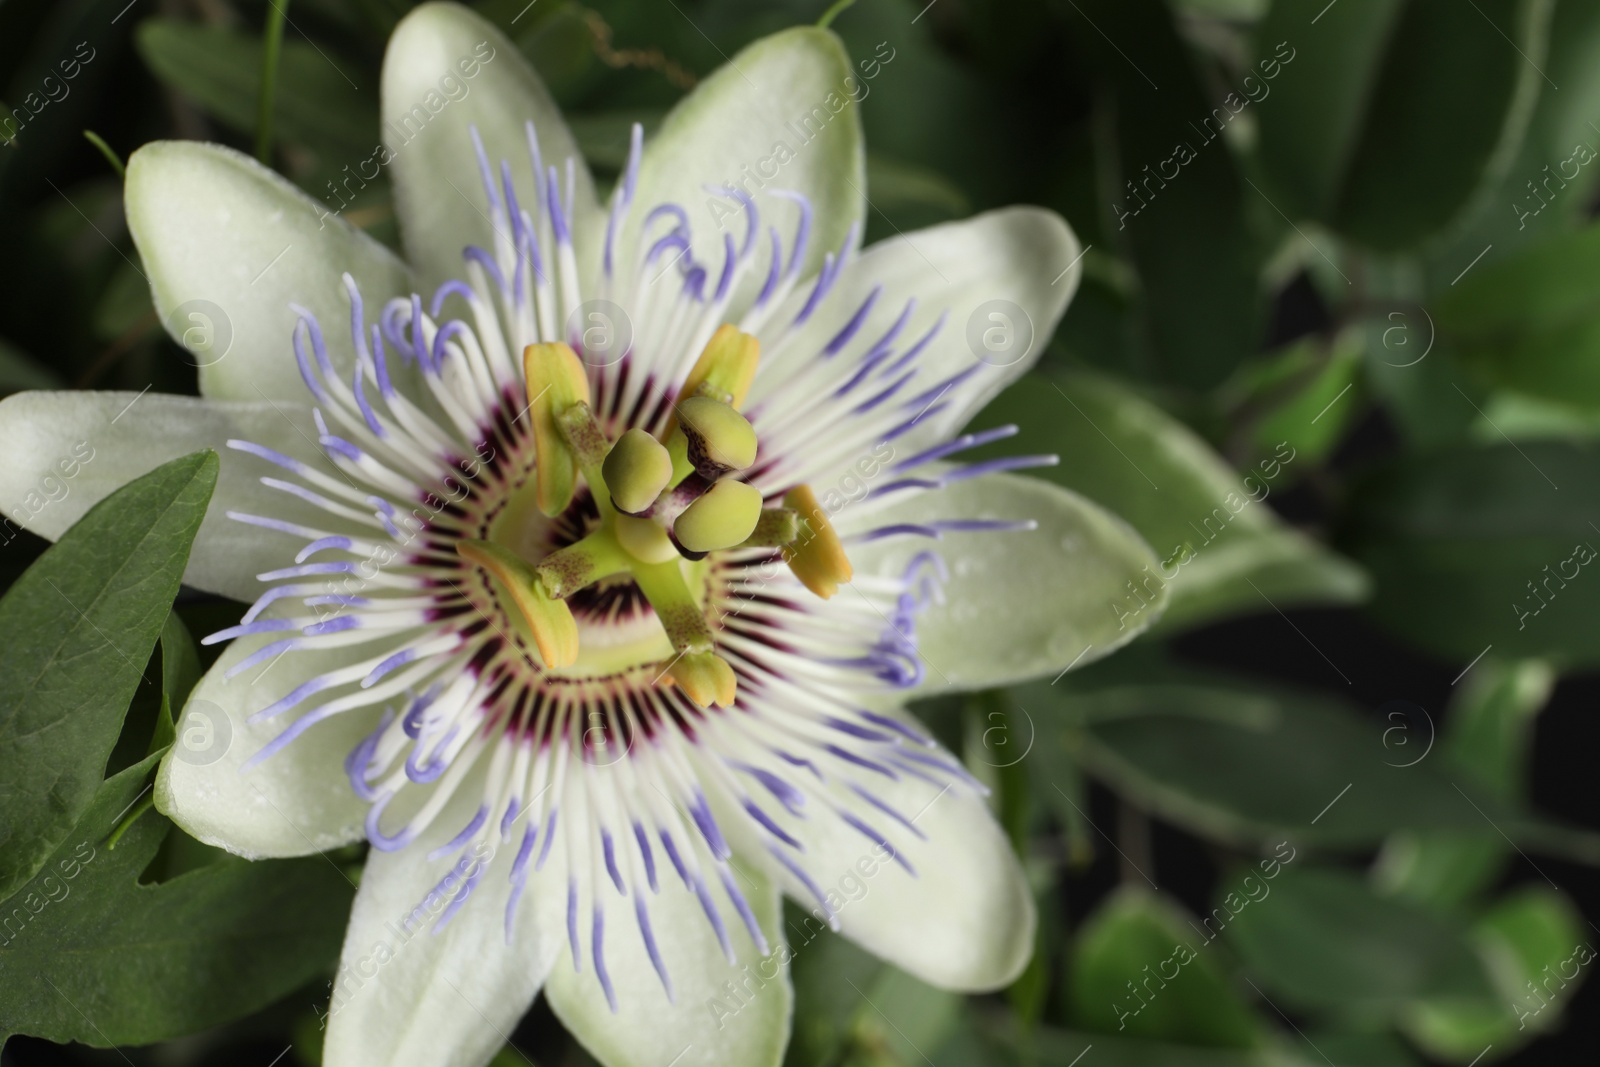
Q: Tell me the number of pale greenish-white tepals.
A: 10